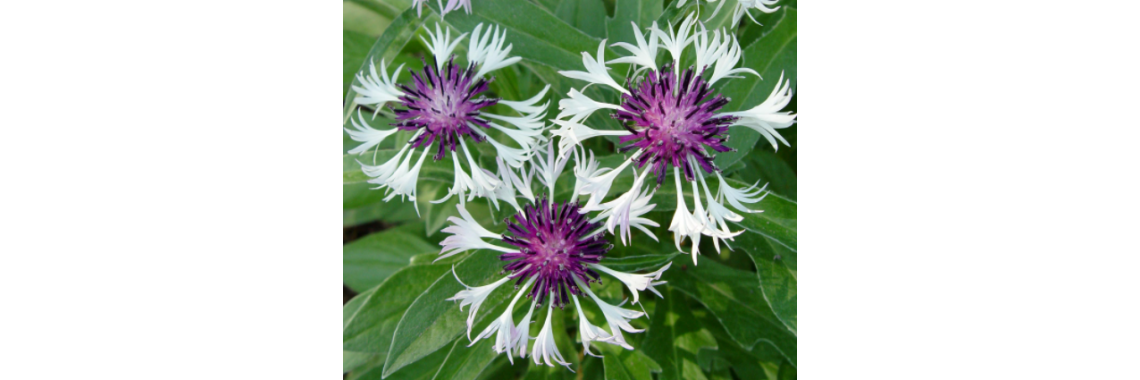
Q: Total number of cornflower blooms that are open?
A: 3